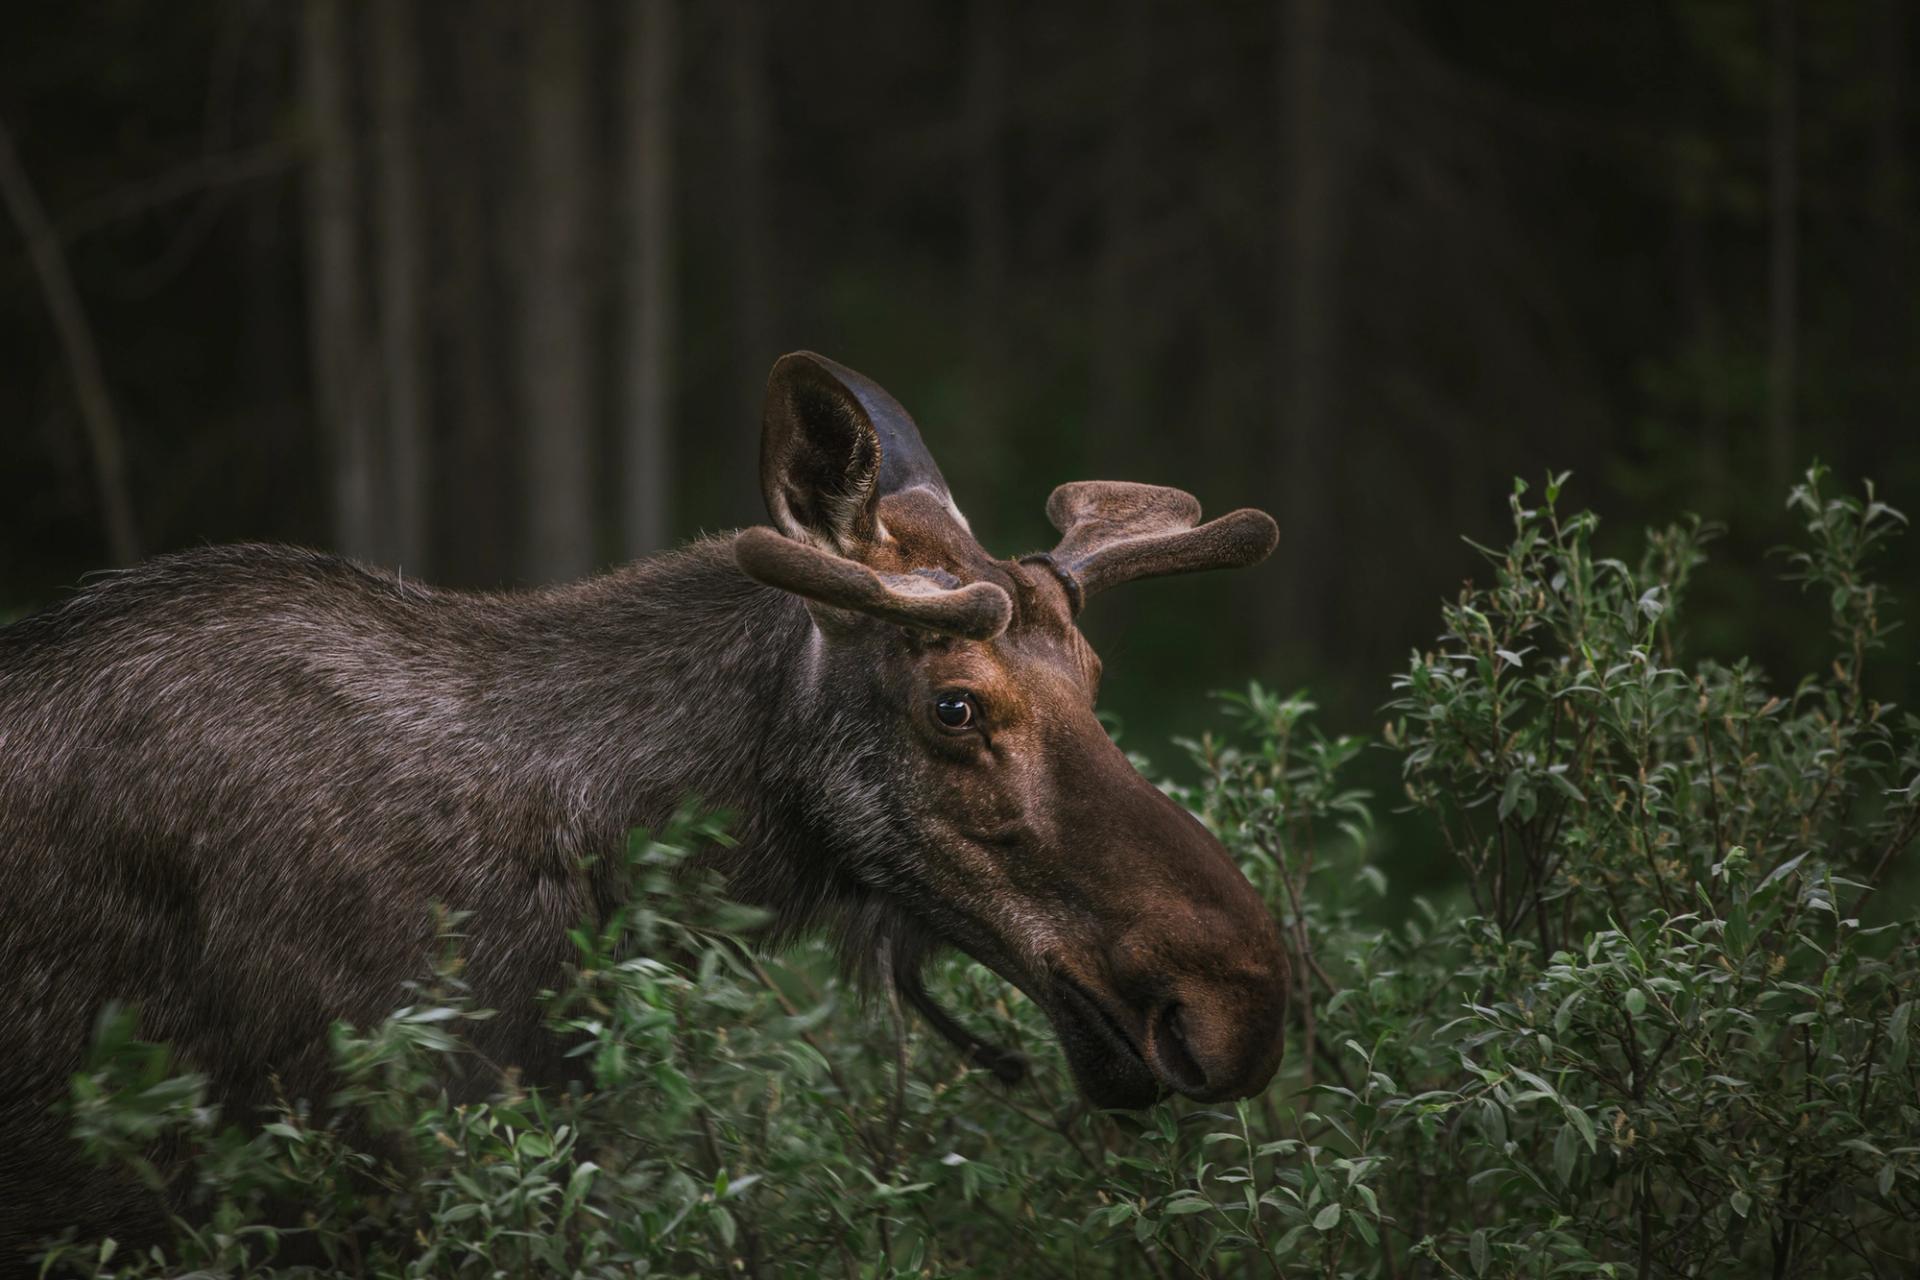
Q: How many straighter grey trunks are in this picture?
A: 4